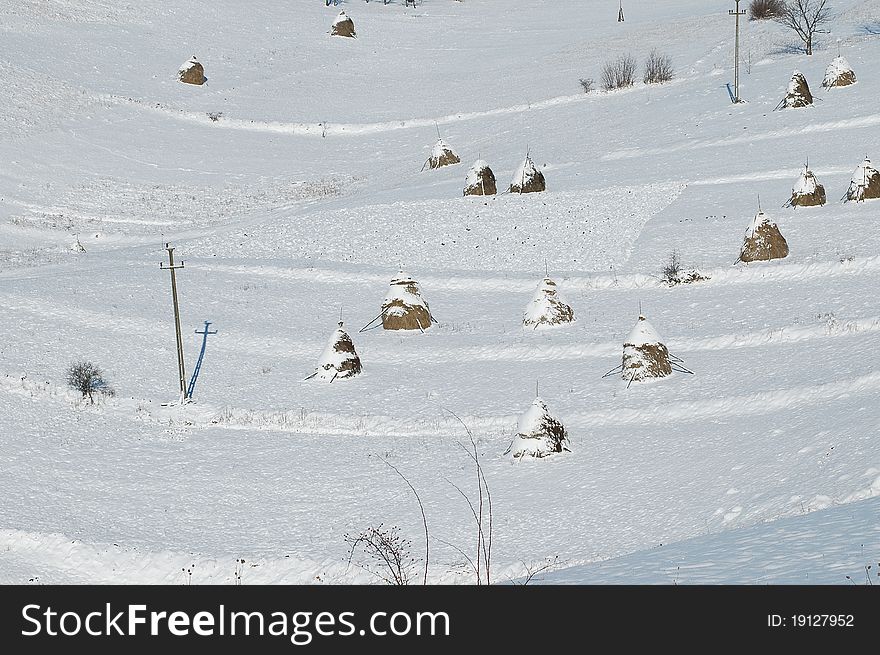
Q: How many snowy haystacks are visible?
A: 15